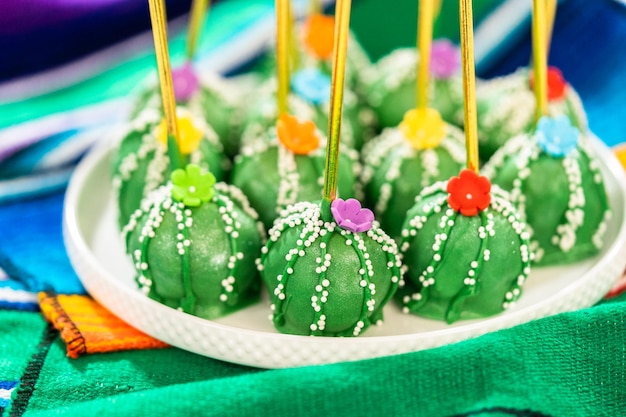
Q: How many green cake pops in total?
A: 12